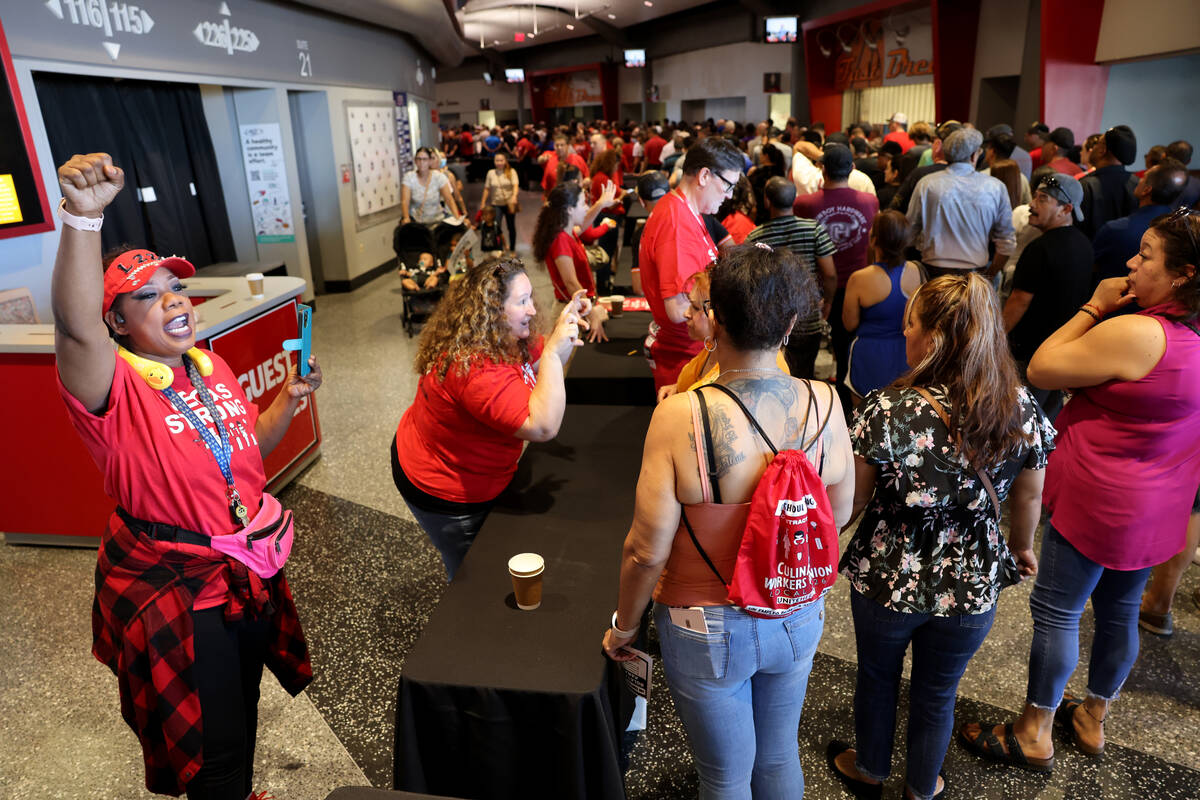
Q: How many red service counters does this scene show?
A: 1